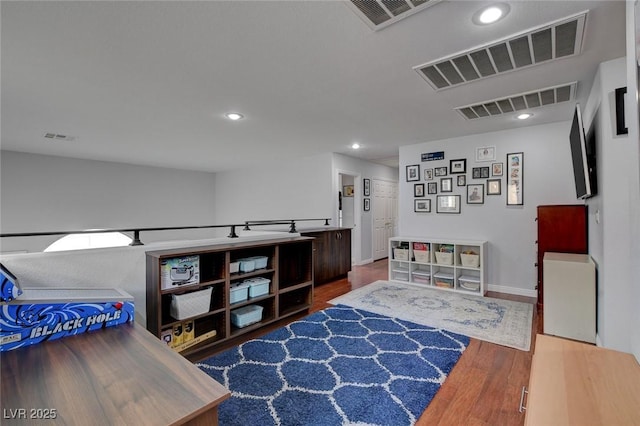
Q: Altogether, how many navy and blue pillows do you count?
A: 0